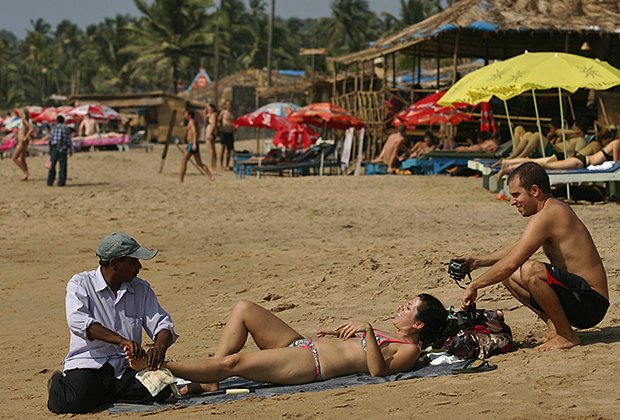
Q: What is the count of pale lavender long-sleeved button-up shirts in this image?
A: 1